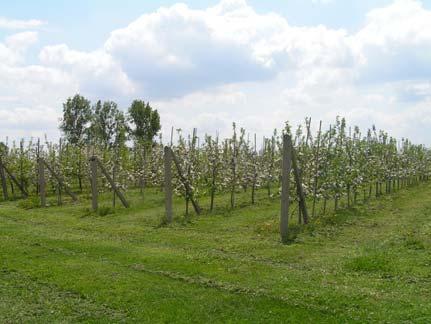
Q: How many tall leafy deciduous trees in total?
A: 3